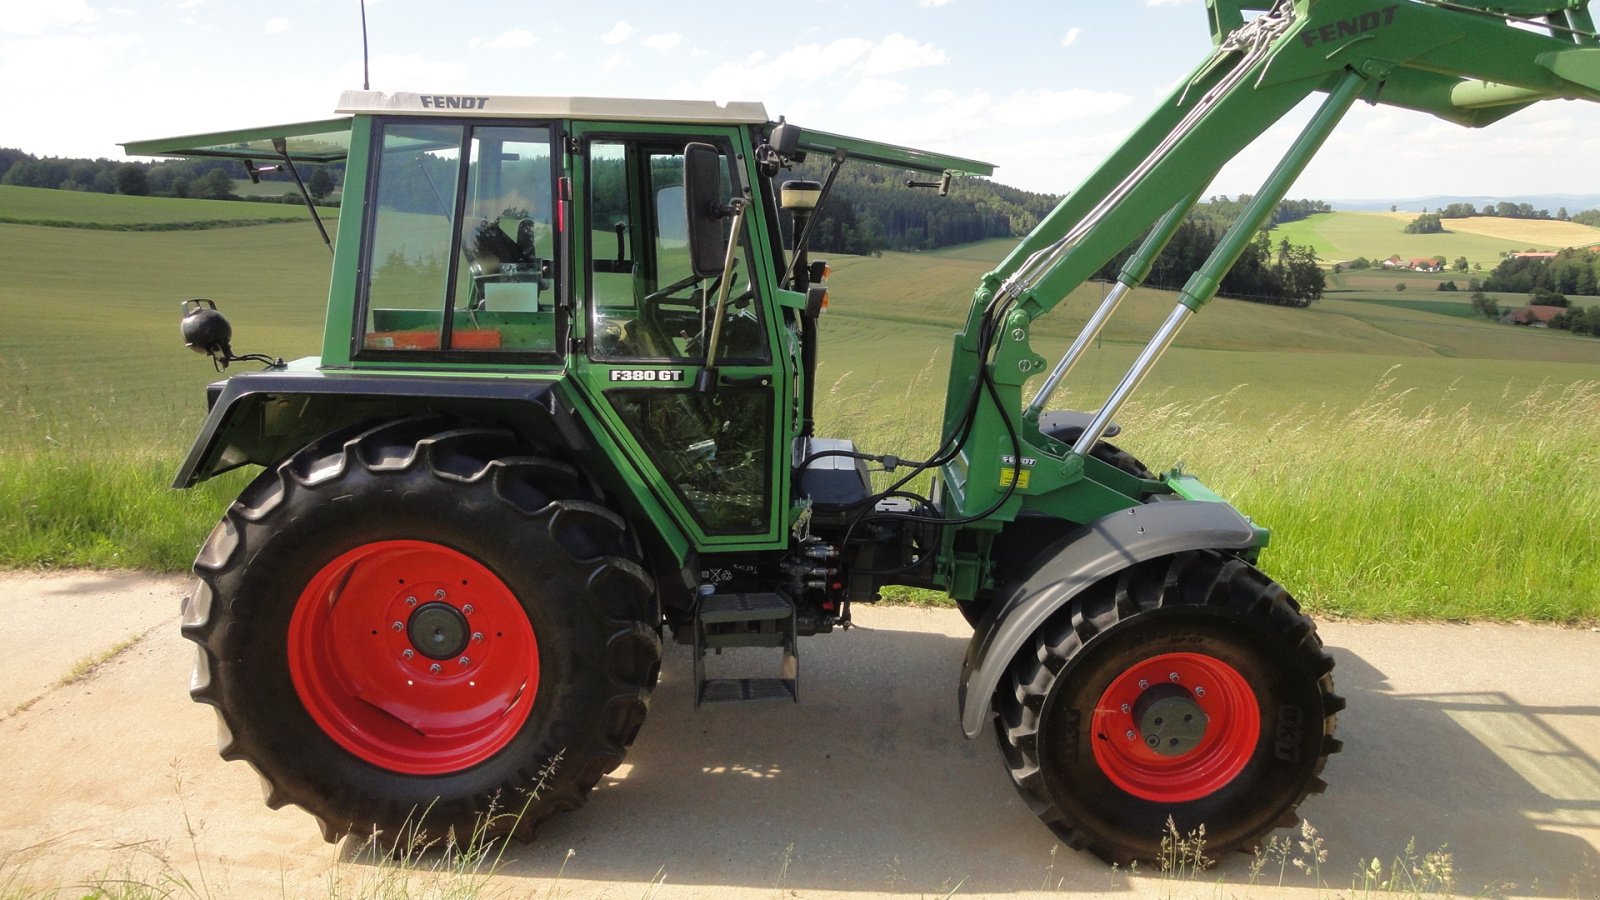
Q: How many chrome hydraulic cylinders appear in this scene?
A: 2